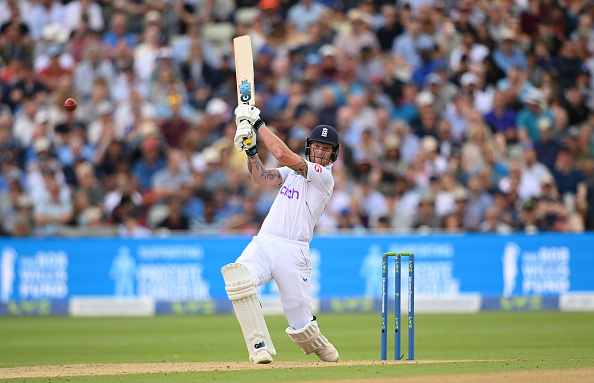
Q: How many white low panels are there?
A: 4